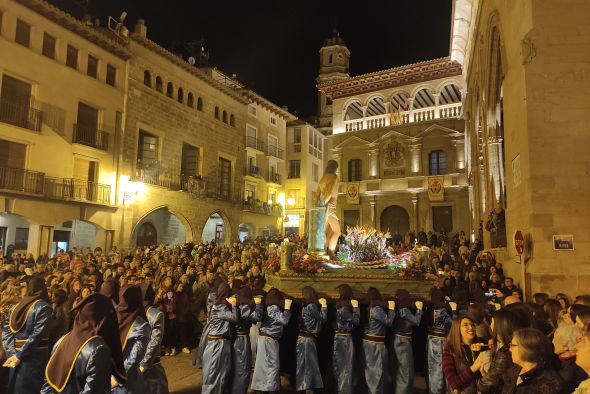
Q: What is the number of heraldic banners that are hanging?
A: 2